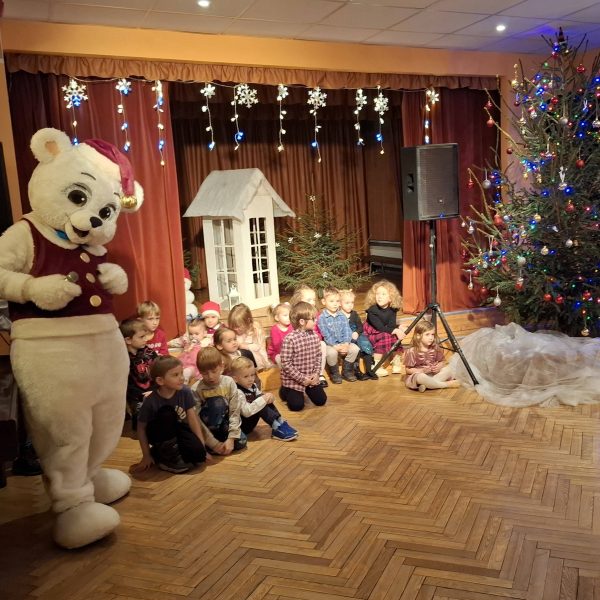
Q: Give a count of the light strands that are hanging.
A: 10